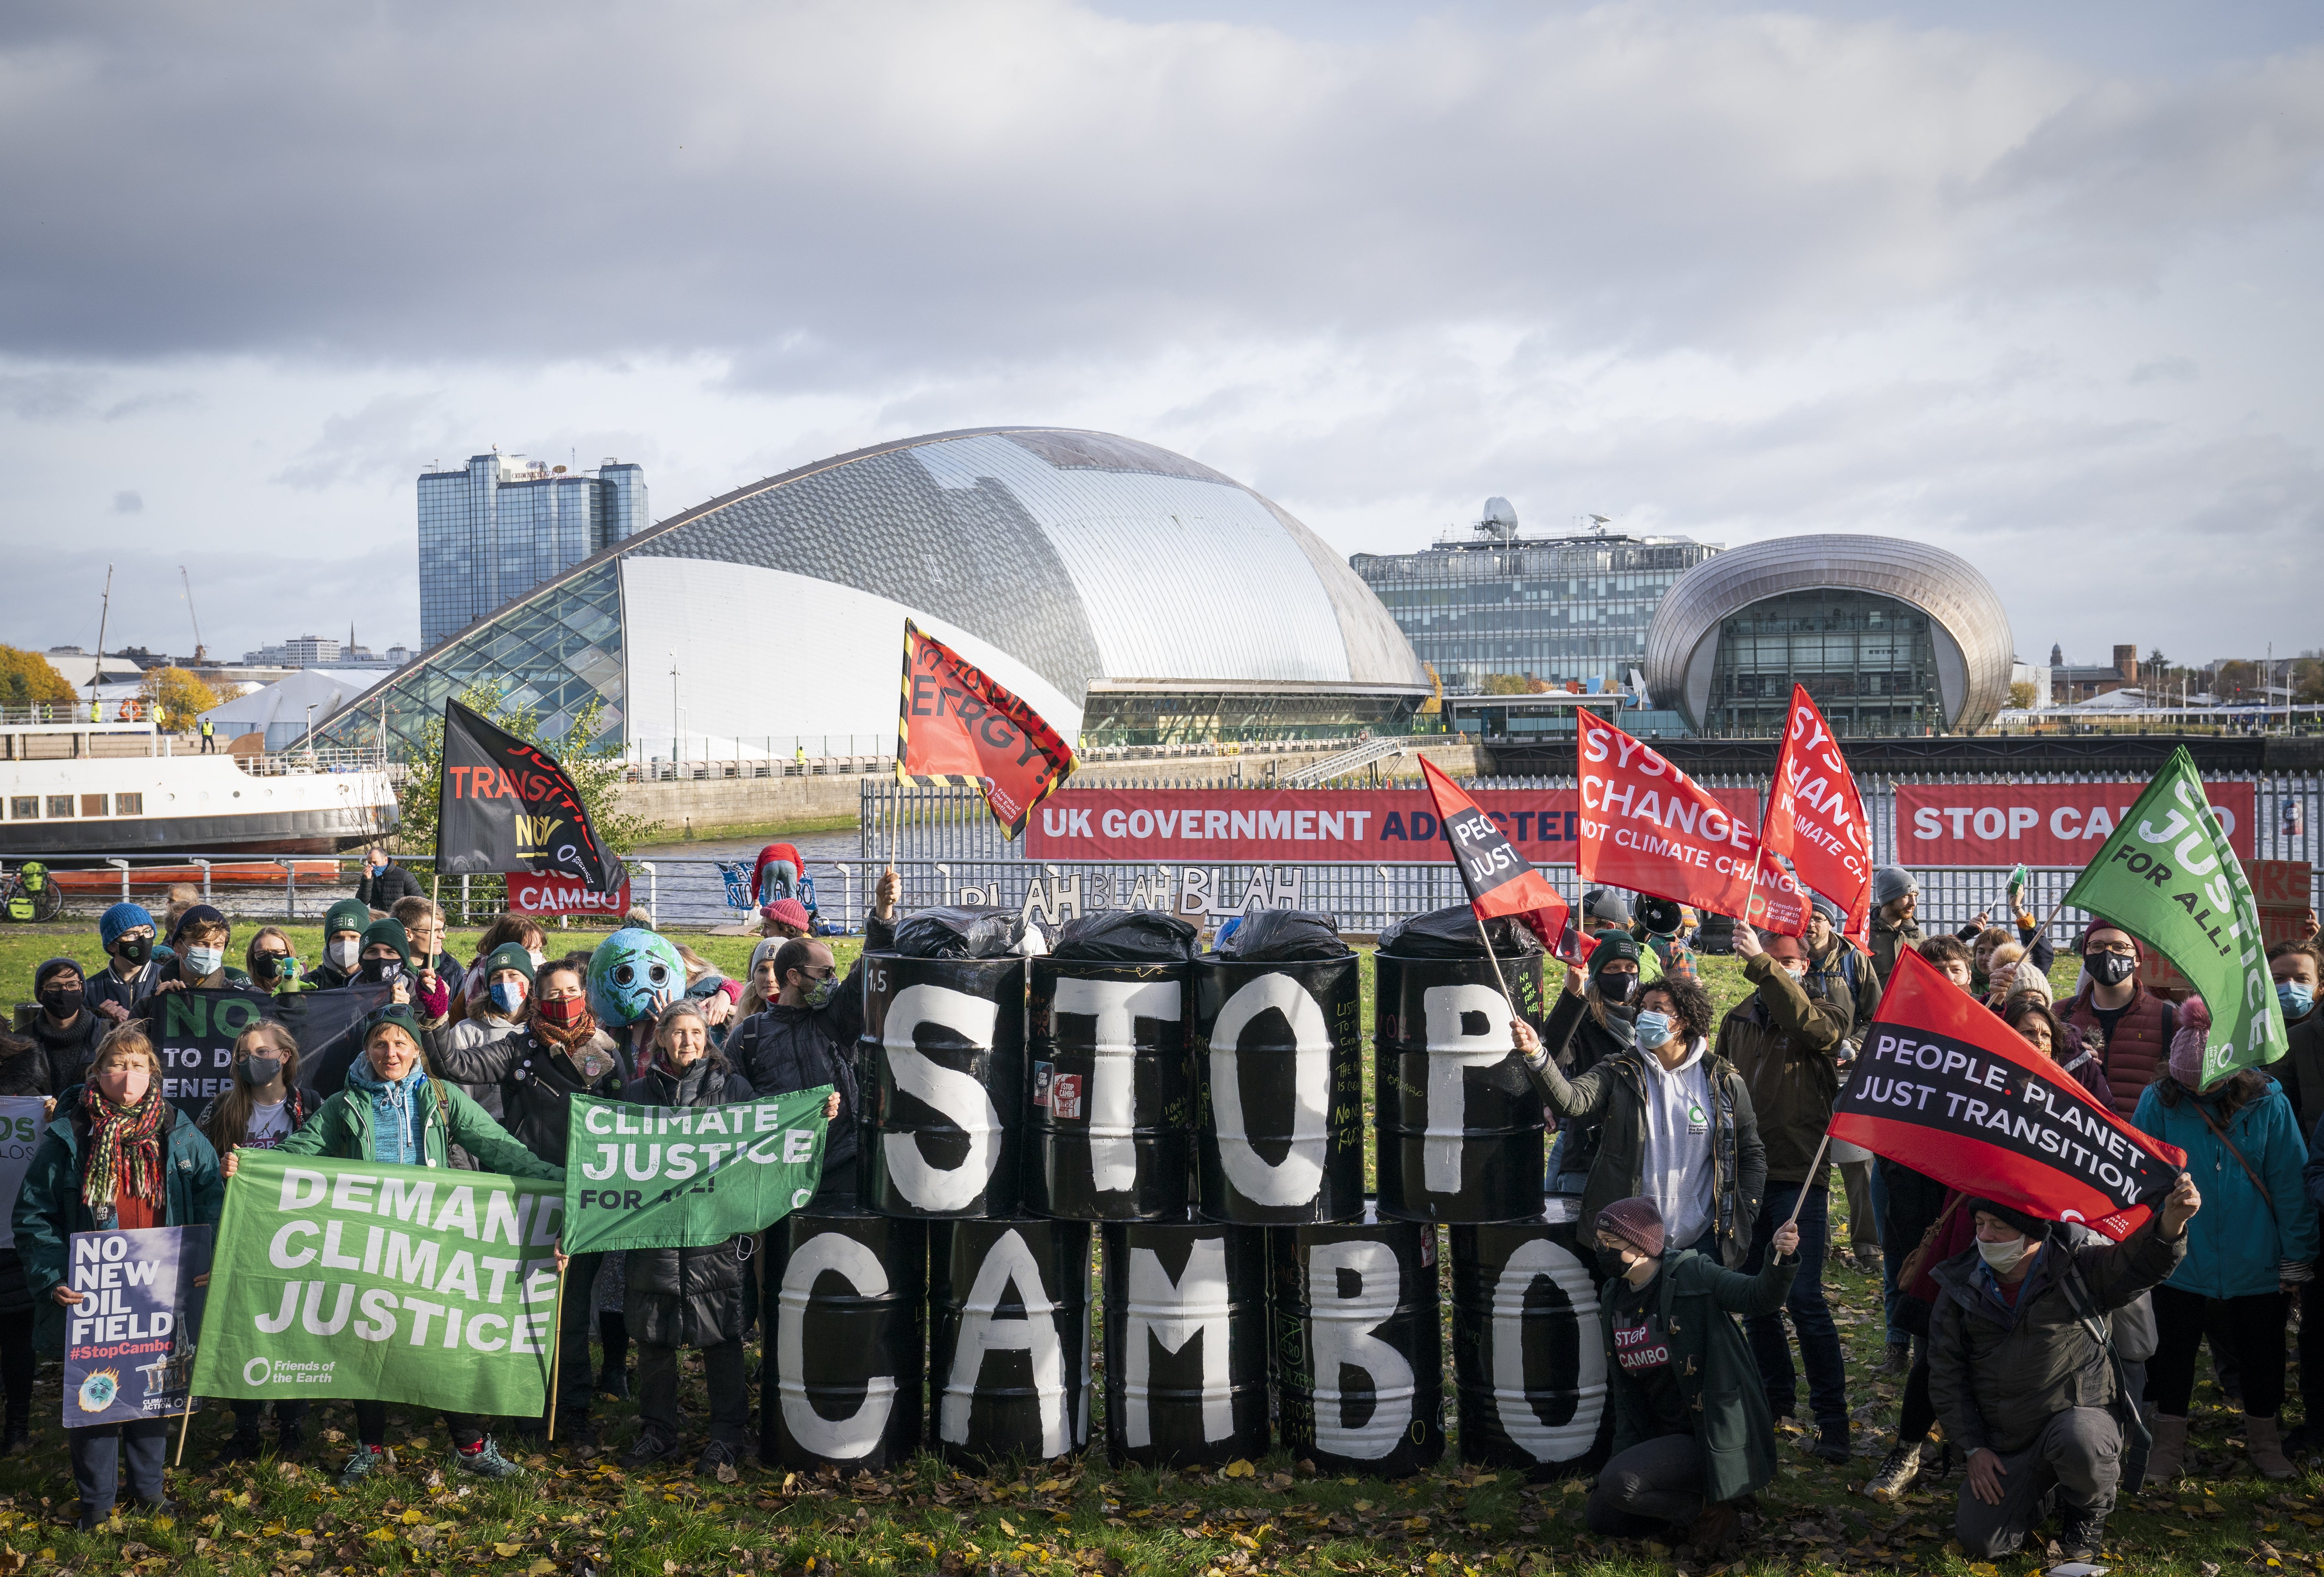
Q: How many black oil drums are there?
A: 9